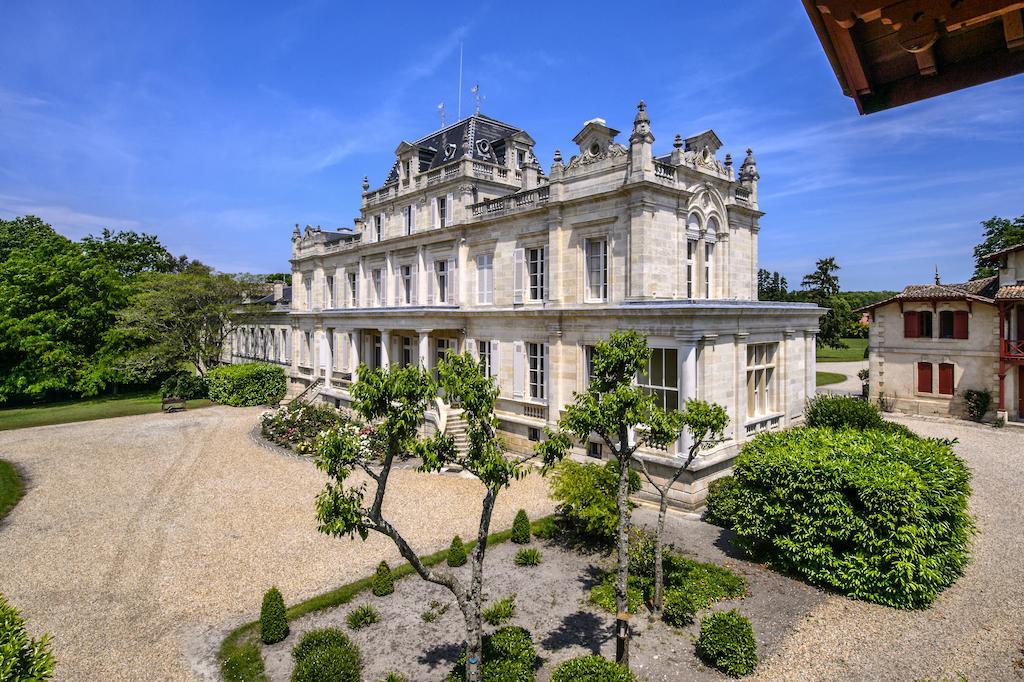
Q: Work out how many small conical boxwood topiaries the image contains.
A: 4